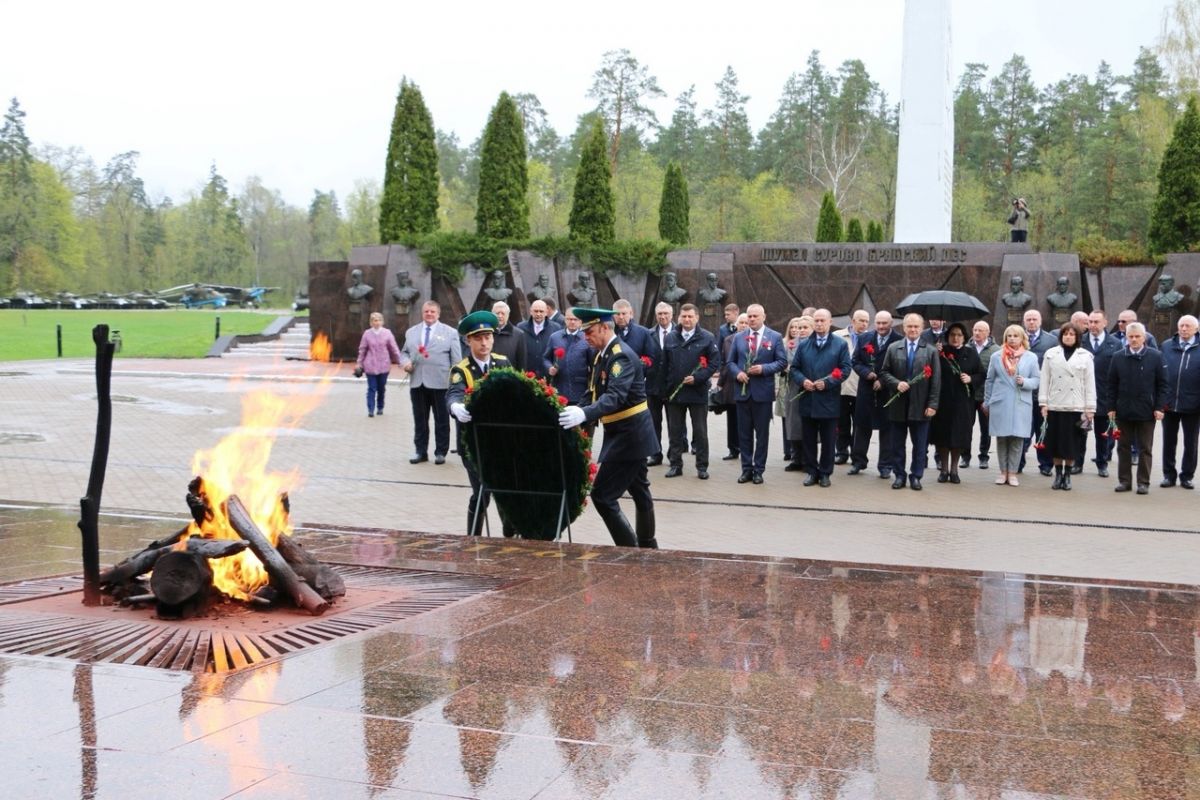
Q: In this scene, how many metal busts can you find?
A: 10